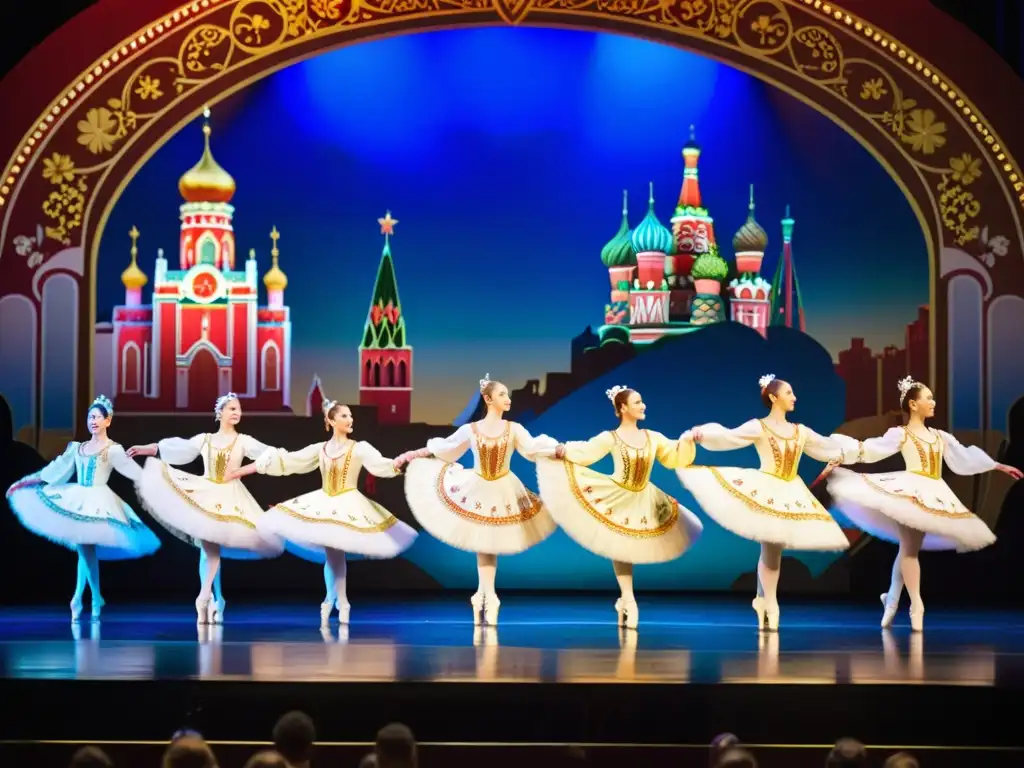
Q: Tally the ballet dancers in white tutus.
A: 7